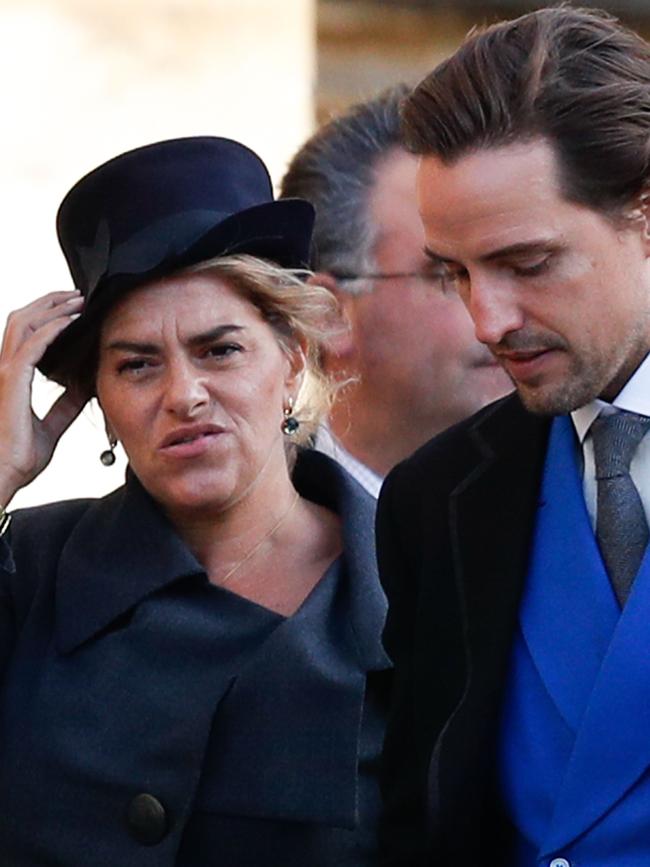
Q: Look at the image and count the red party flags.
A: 0